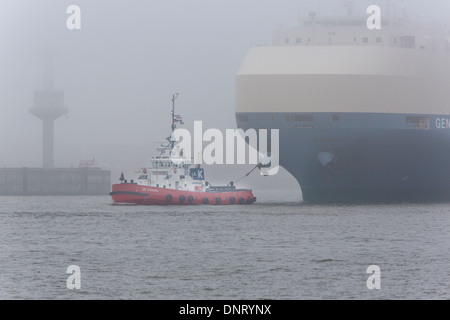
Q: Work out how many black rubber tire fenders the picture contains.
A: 7